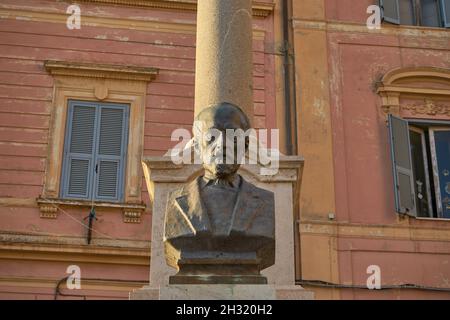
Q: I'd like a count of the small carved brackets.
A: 2